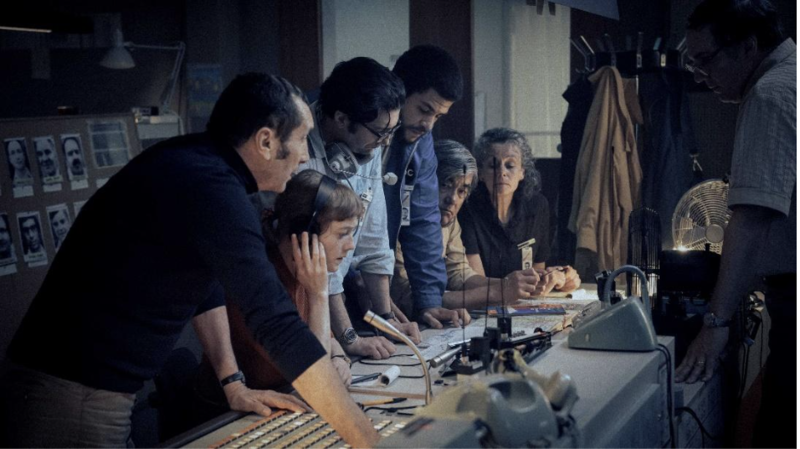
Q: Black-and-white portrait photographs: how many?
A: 6